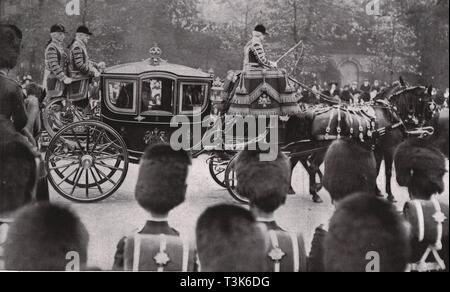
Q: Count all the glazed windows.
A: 3